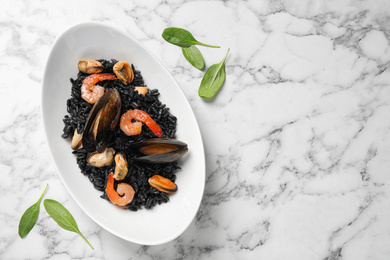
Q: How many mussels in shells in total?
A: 2